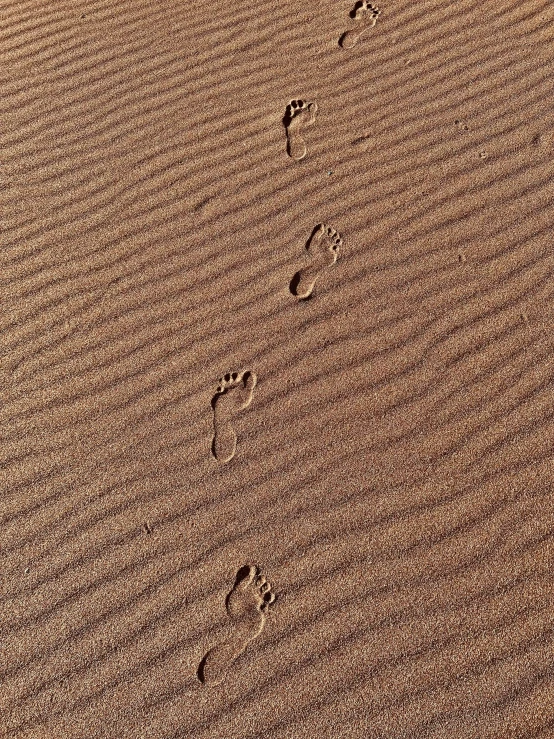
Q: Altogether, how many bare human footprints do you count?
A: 5